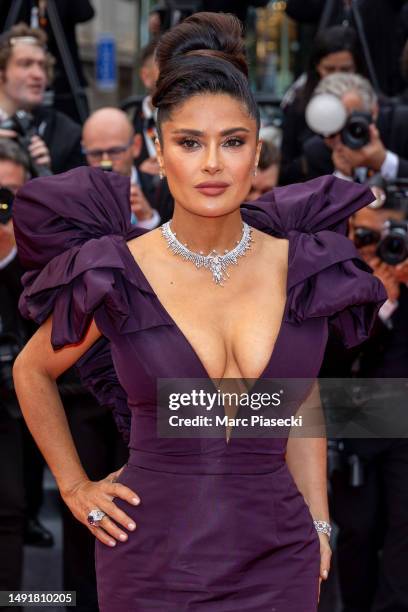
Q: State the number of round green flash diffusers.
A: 0